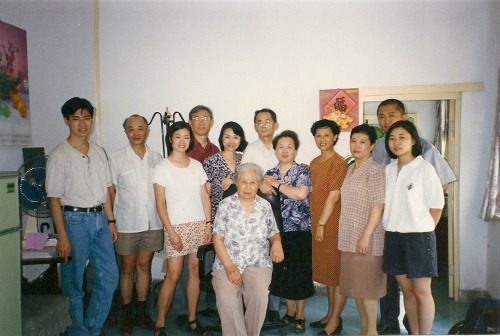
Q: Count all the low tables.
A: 1